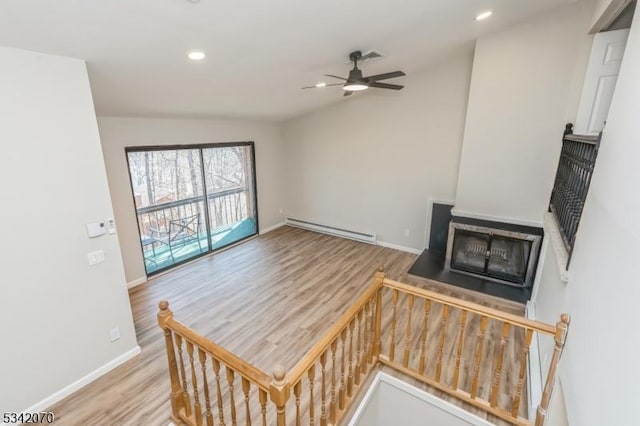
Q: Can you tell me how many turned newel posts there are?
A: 4